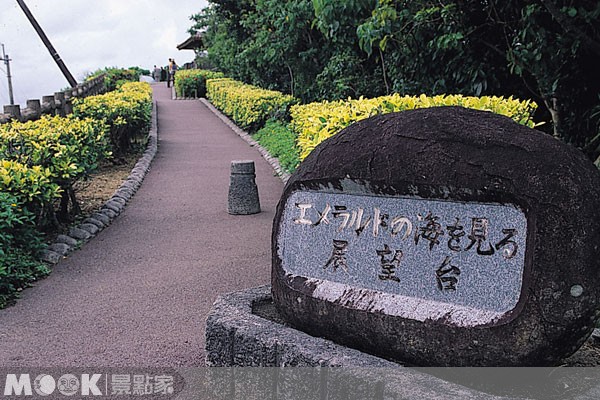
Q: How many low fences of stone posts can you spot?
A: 1